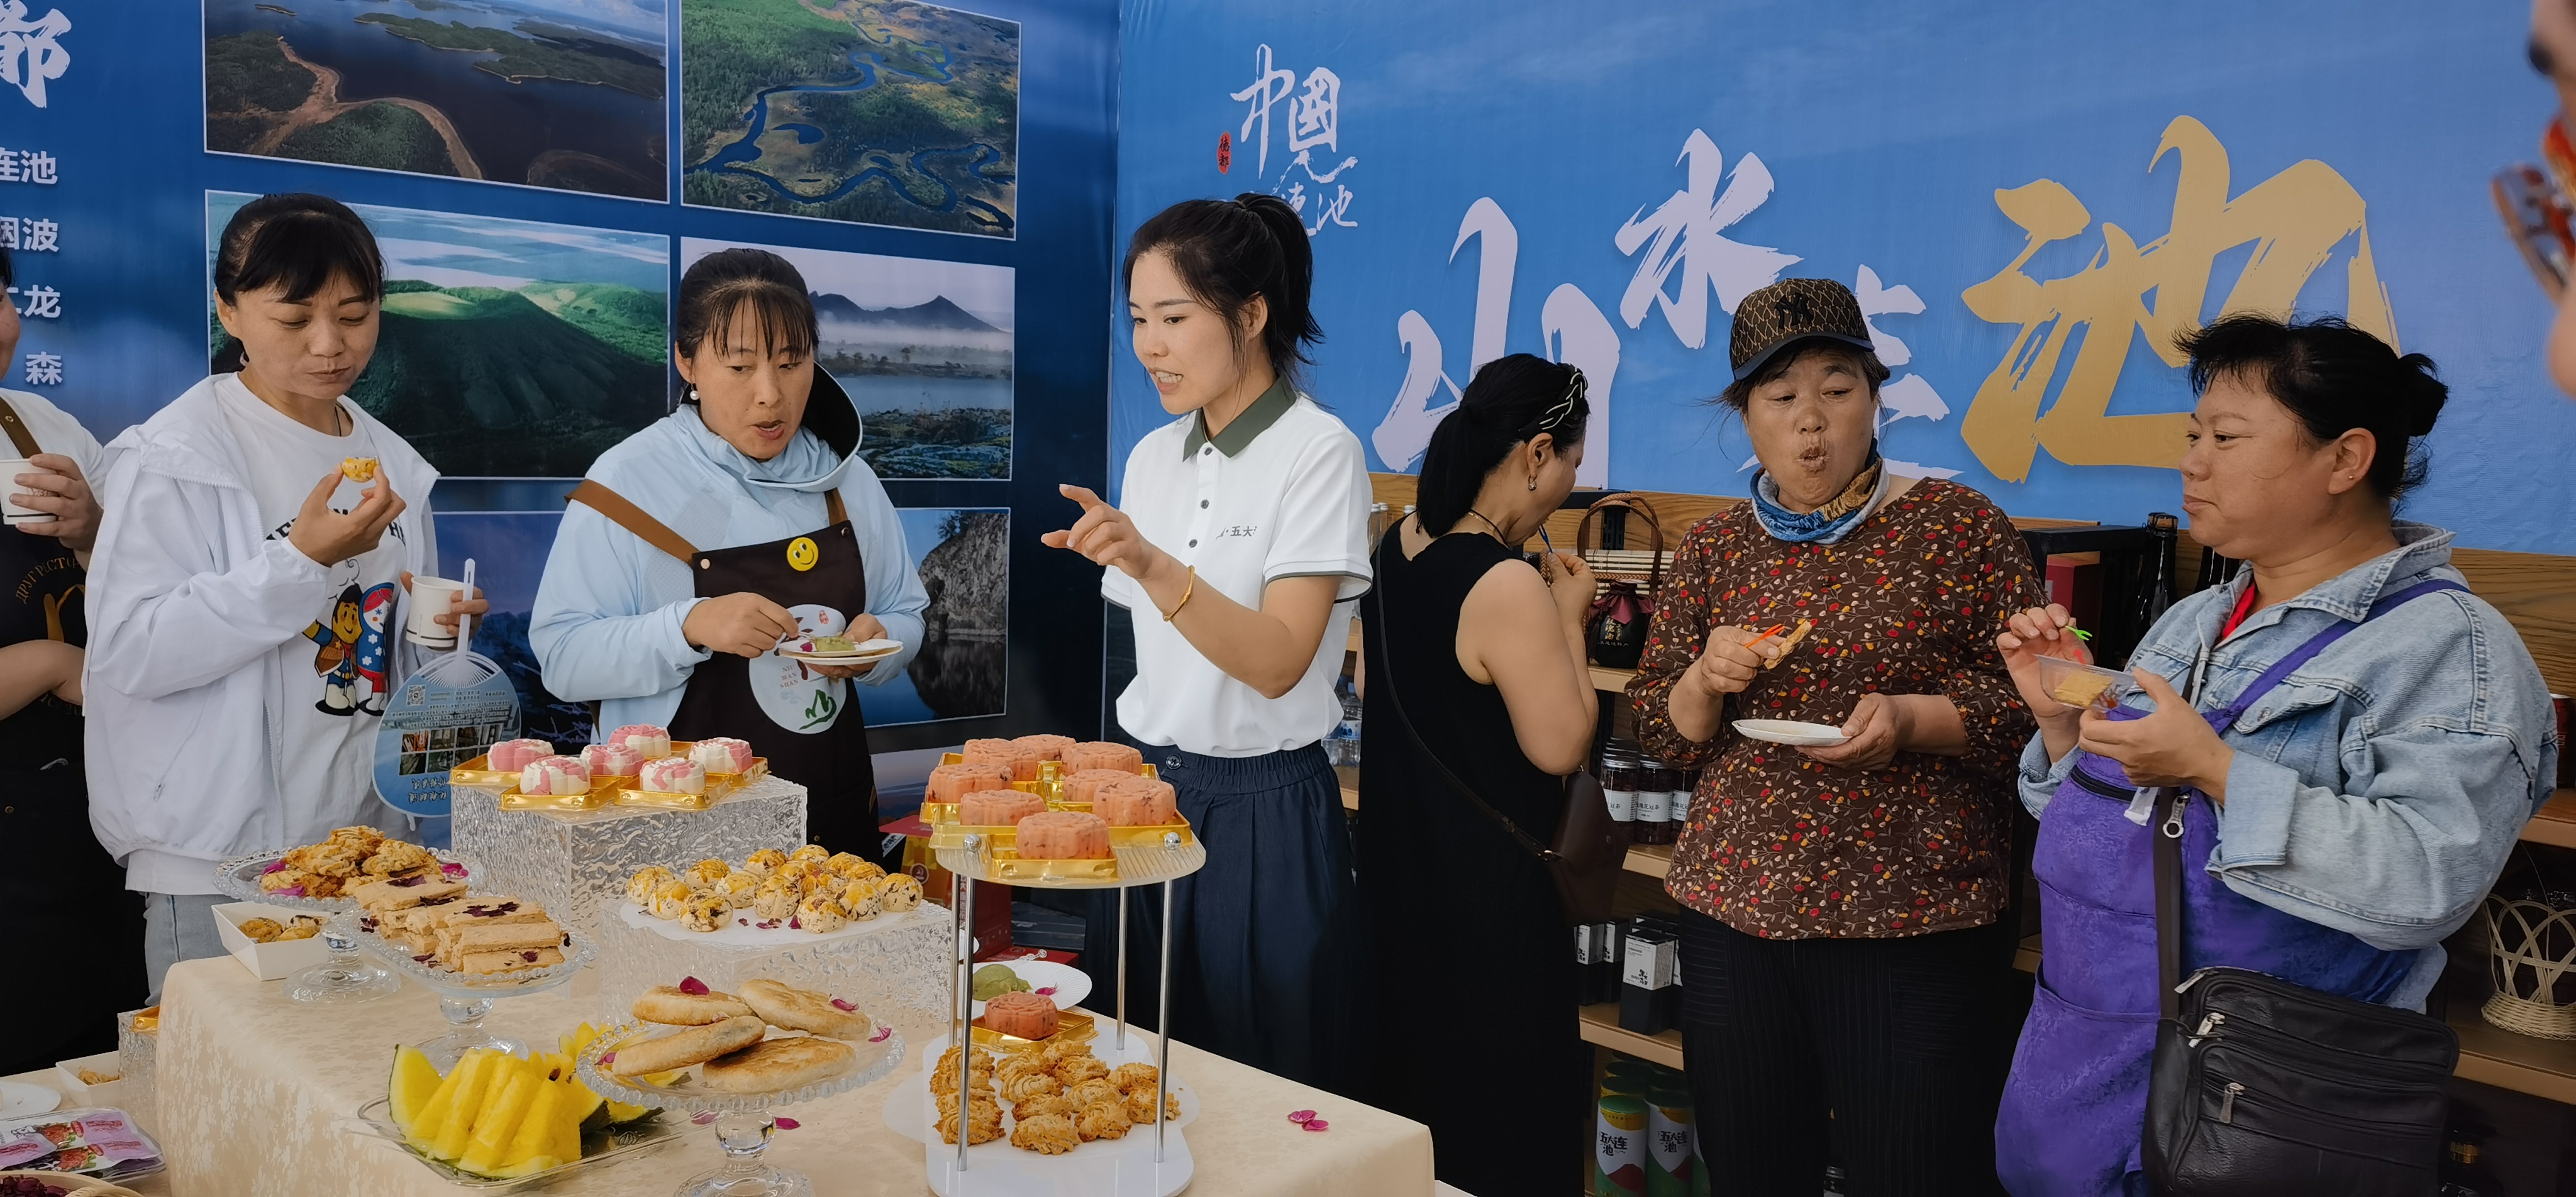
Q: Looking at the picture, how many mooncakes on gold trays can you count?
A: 15